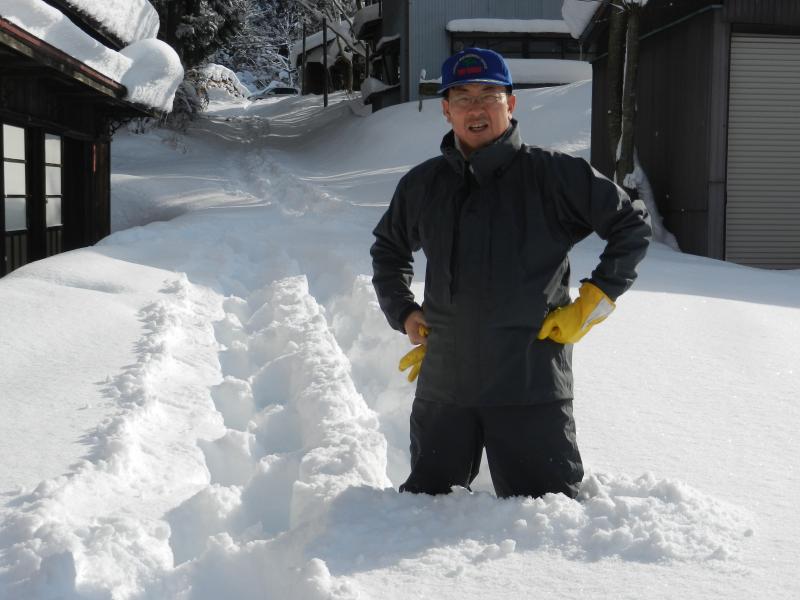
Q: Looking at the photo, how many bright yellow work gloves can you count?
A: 2